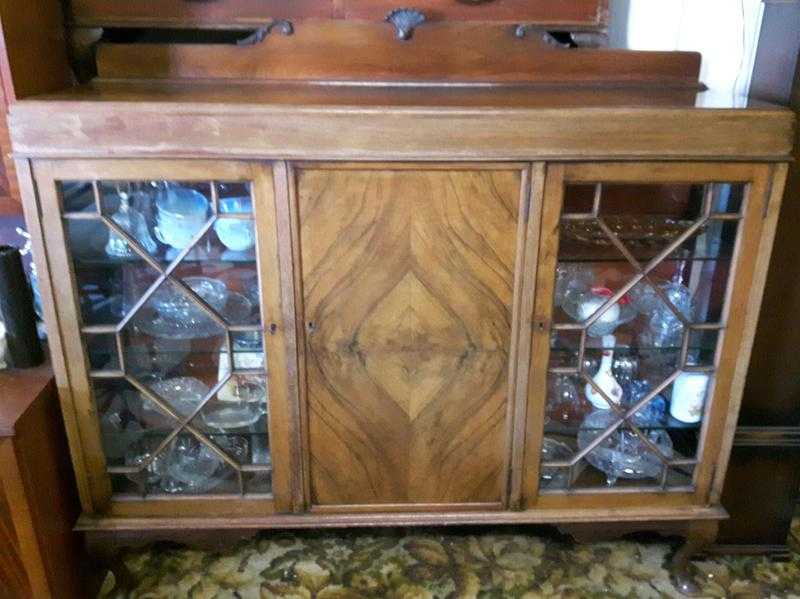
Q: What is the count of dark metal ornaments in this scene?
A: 3